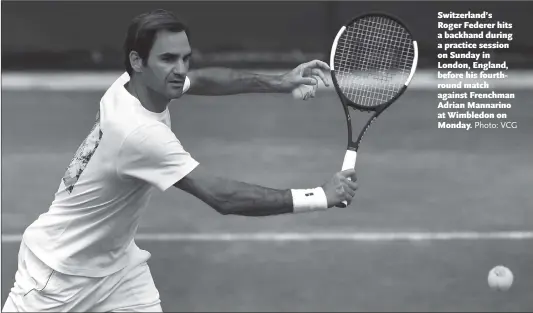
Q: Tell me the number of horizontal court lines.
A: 2